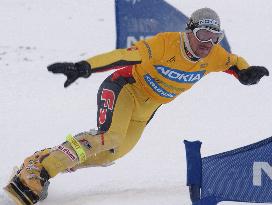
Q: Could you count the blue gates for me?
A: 2